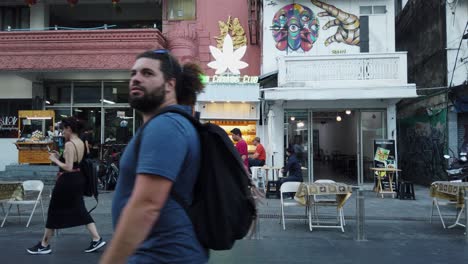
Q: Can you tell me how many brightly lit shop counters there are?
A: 1